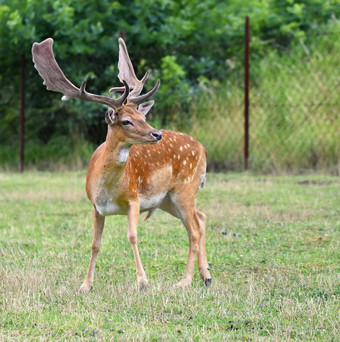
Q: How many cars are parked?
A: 0